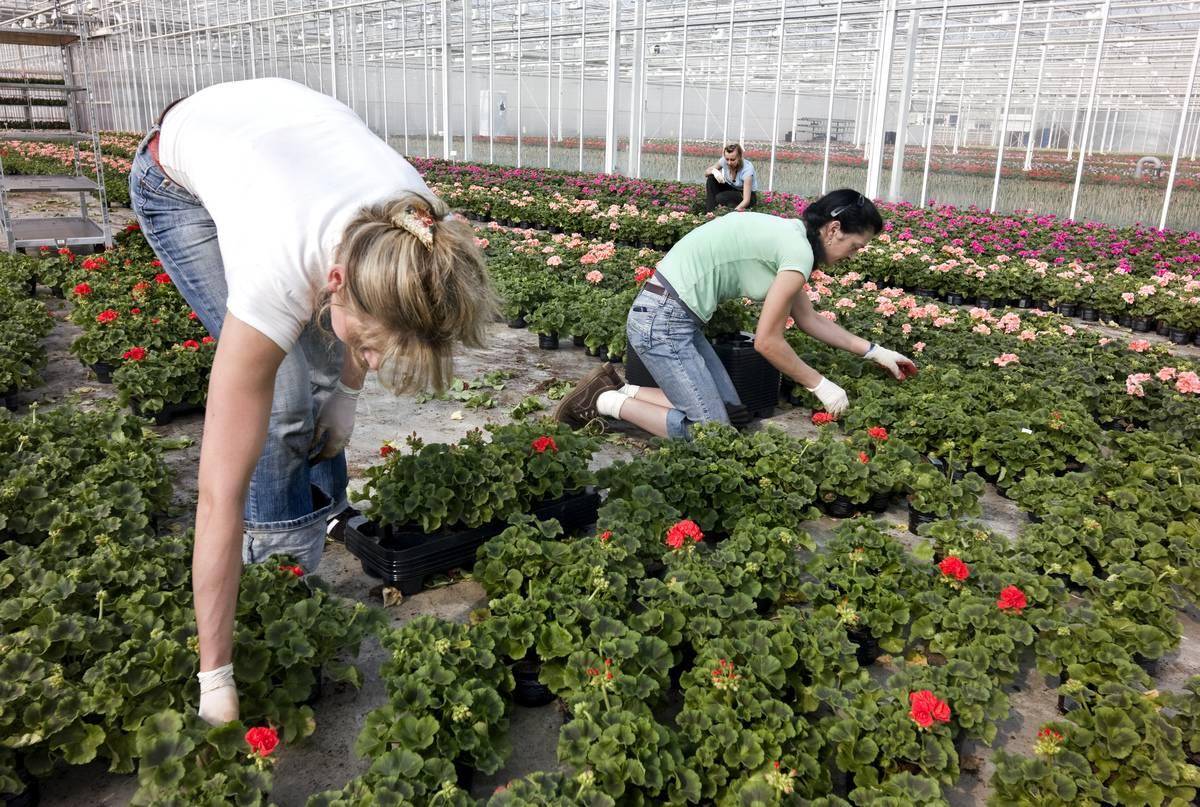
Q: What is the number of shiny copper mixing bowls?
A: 0